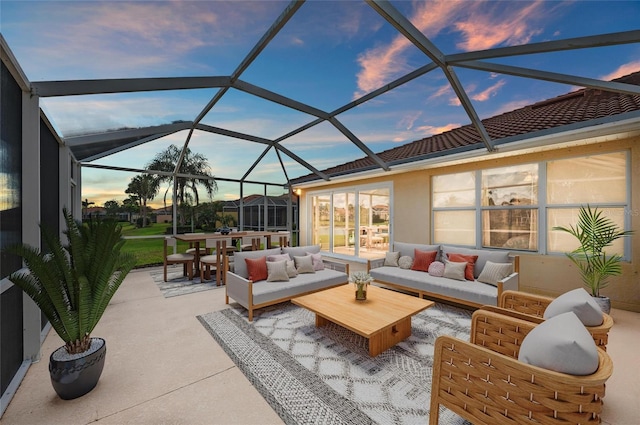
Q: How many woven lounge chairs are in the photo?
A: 2